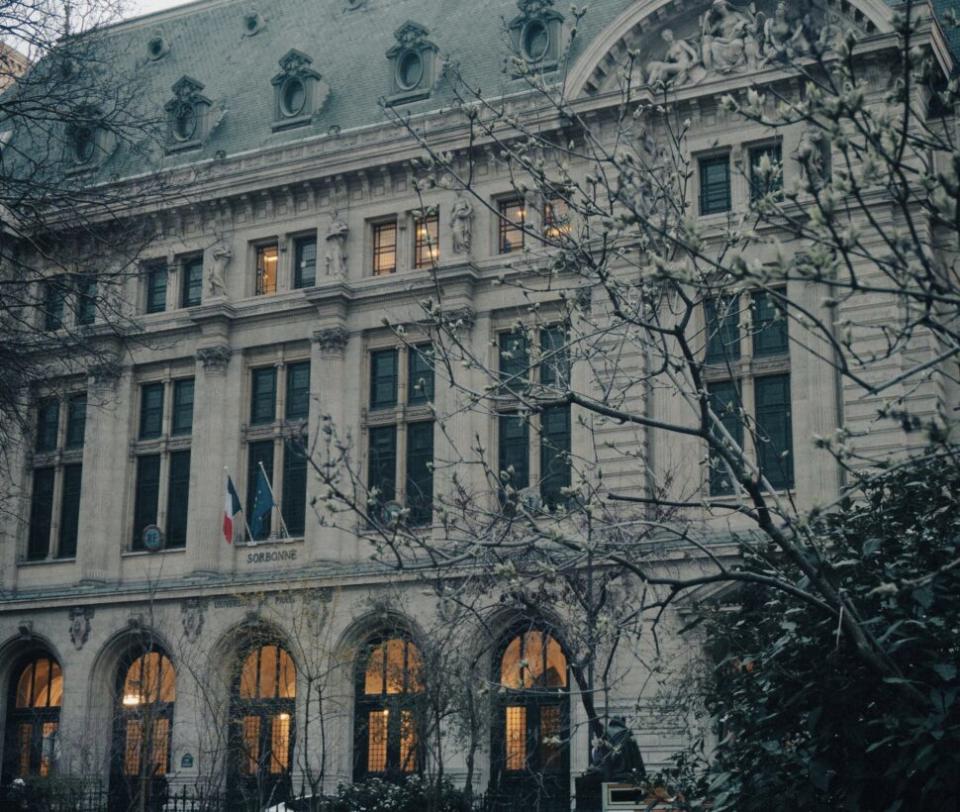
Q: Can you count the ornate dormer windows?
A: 5